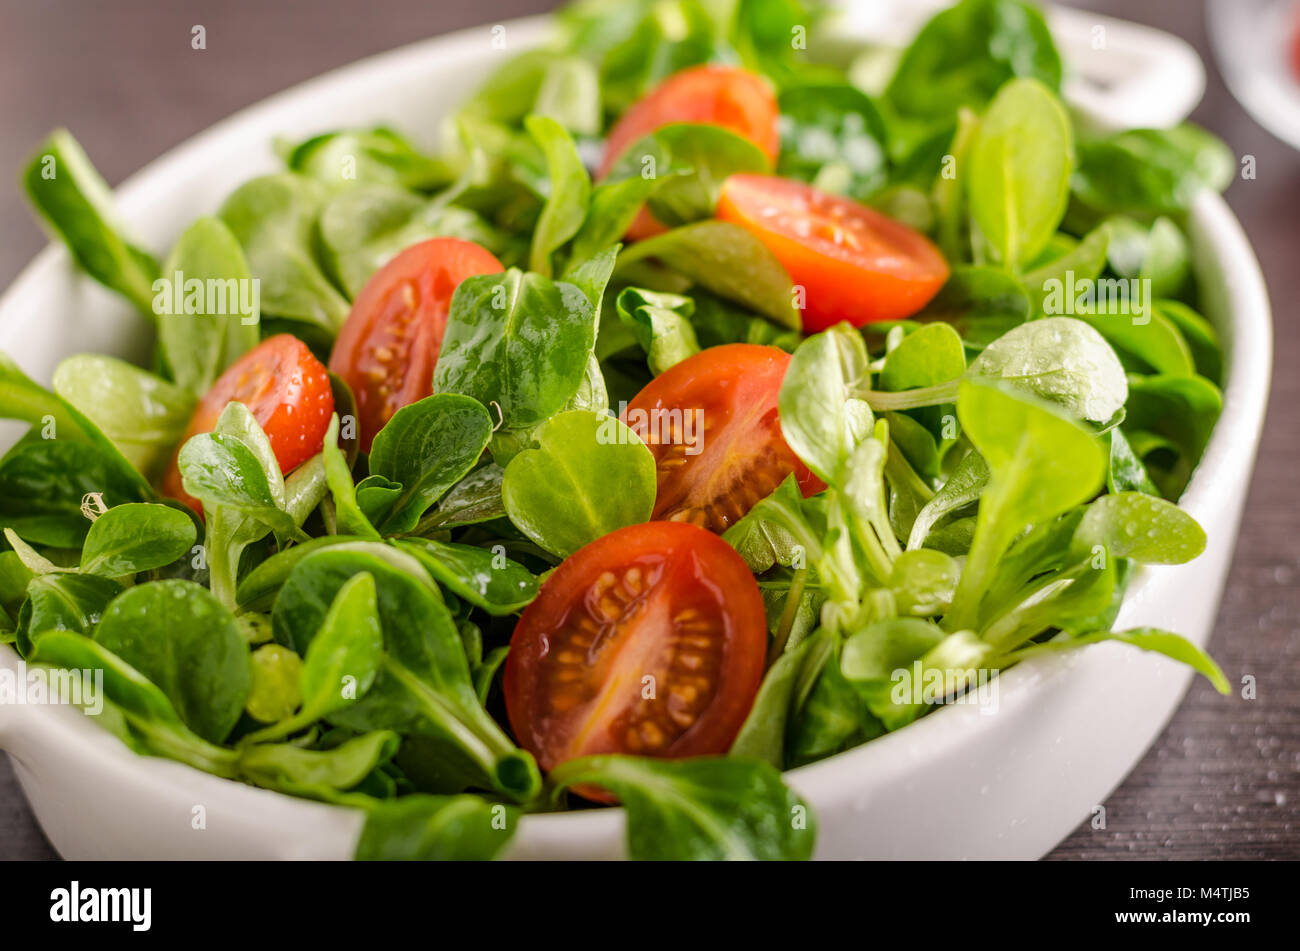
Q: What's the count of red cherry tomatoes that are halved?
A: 6